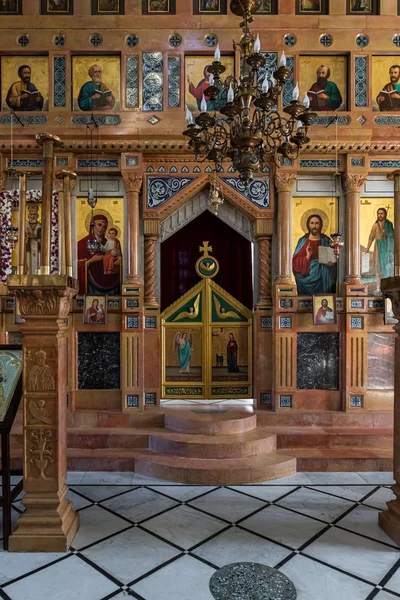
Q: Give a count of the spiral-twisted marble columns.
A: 2